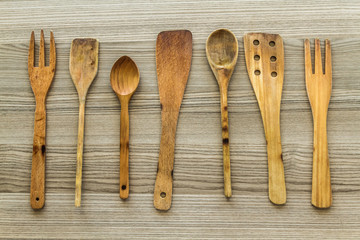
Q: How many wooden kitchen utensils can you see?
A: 7